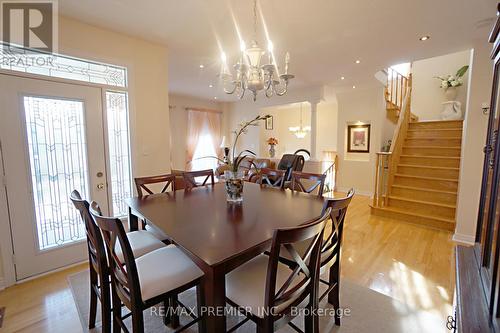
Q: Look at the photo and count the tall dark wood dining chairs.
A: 8